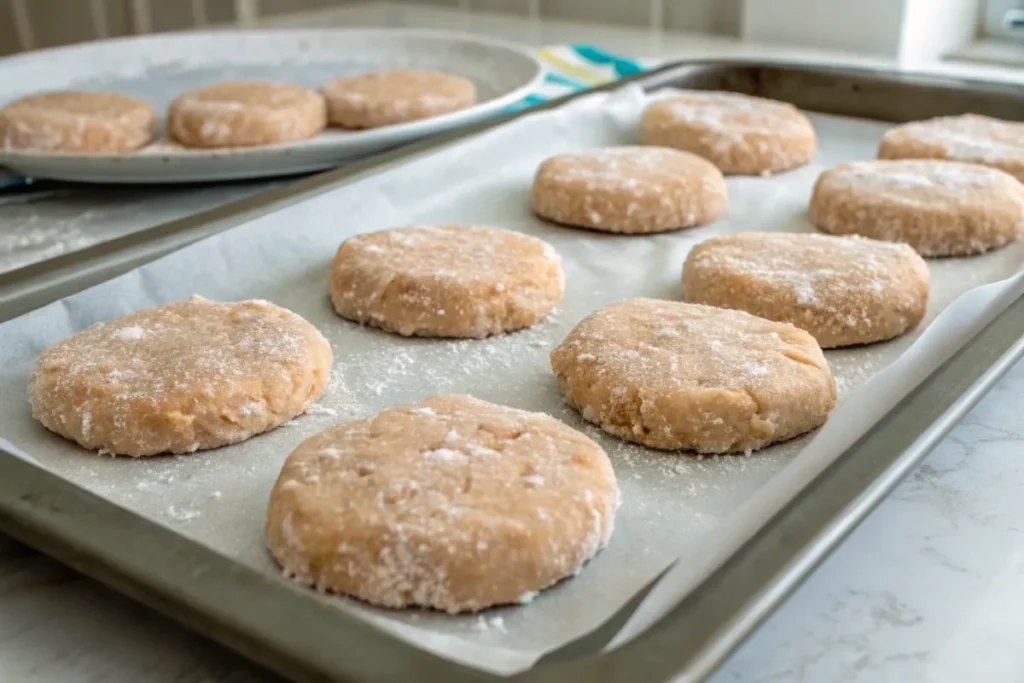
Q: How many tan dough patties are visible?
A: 12